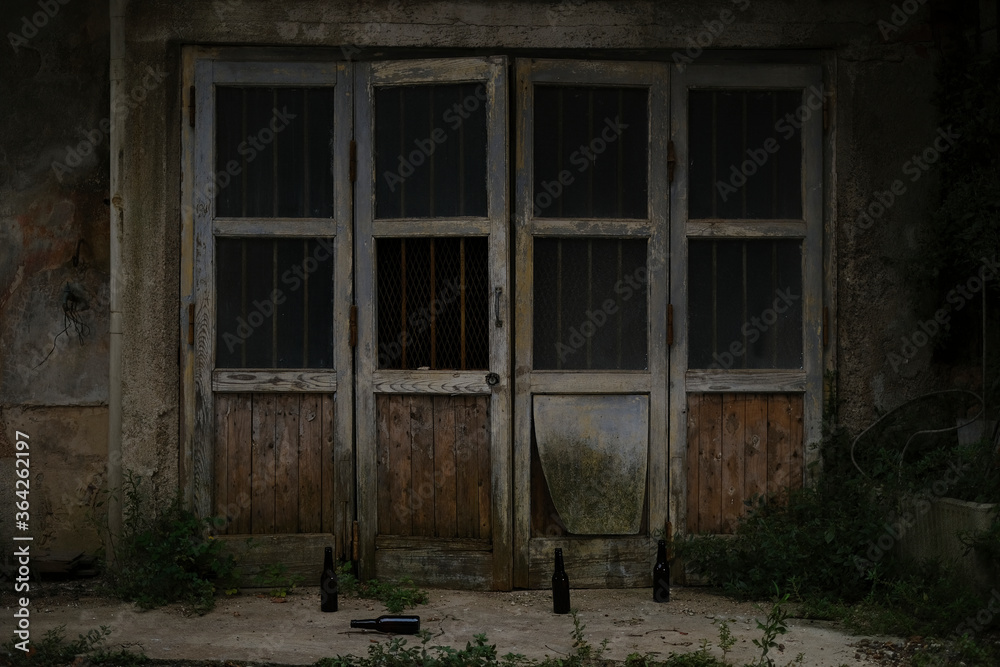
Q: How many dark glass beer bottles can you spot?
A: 4